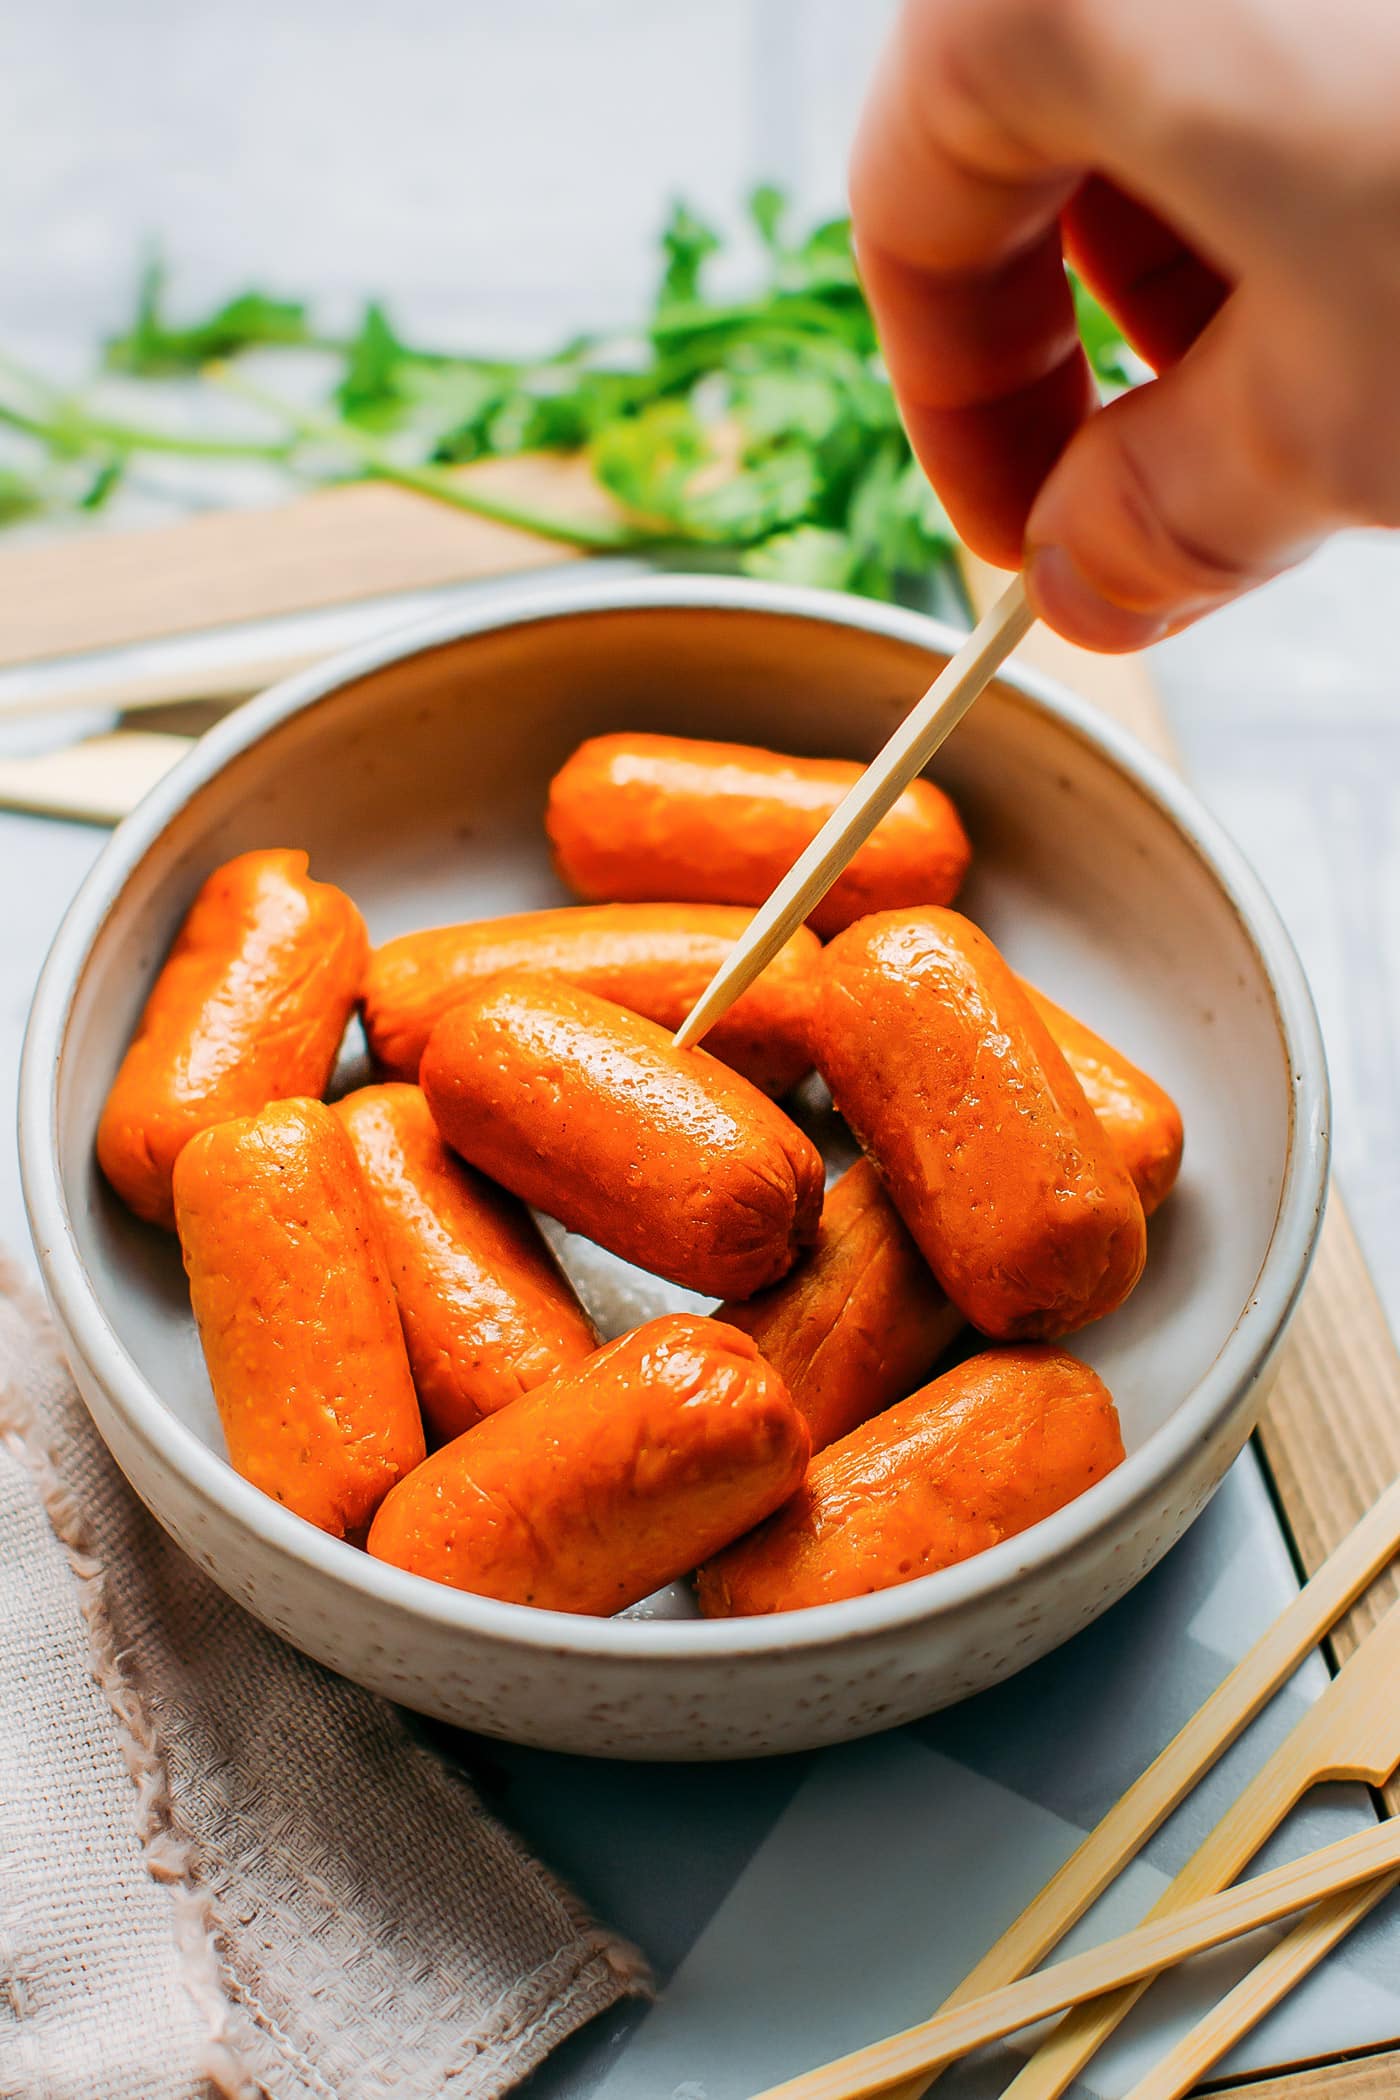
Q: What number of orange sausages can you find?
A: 11